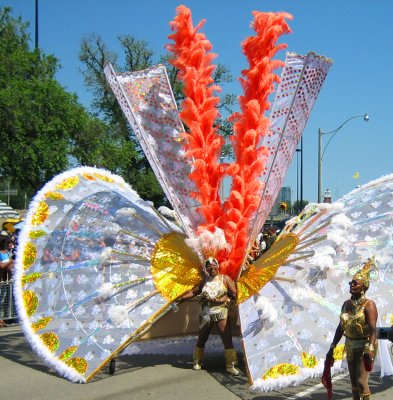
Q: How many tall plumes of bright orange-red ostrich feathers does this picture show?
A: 2